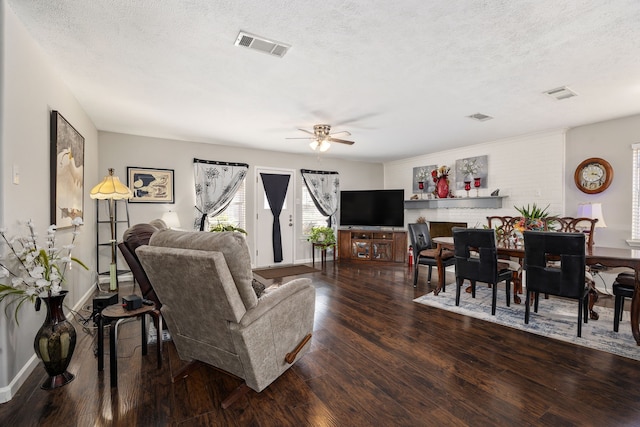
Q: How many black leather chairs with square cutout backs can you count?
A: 3